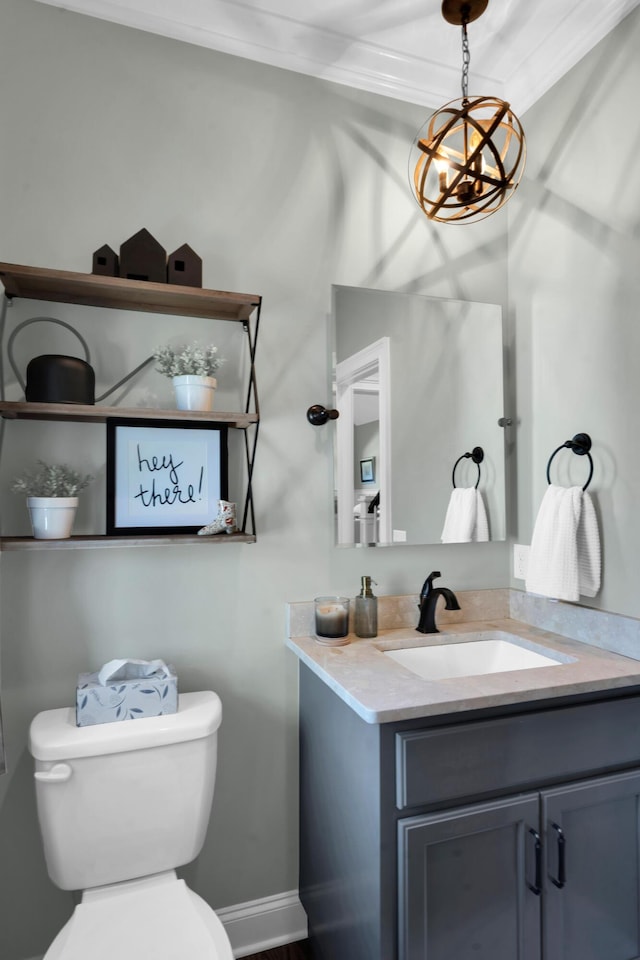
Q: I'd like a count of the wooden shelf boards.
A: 3